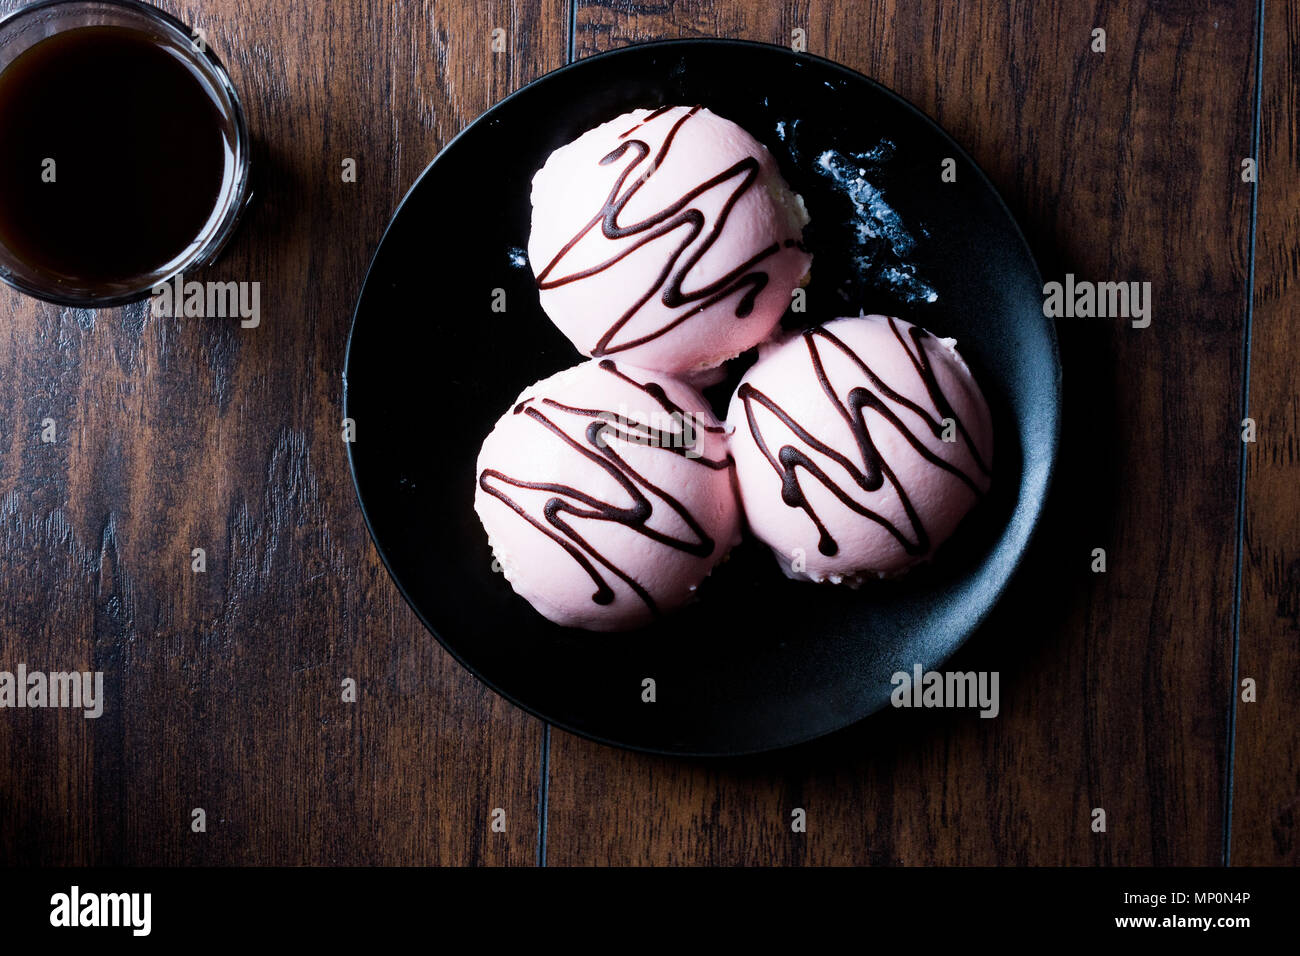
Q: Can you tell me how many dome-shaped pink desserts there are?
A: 3